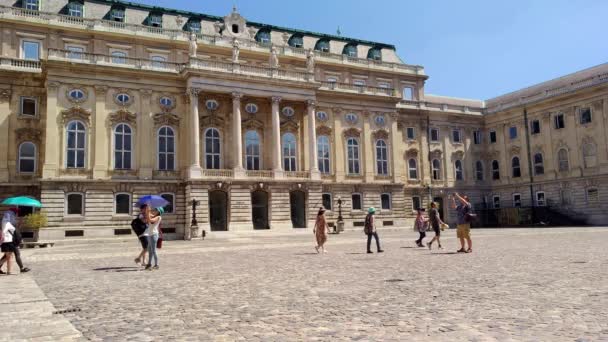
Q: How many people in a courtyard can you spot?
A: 9